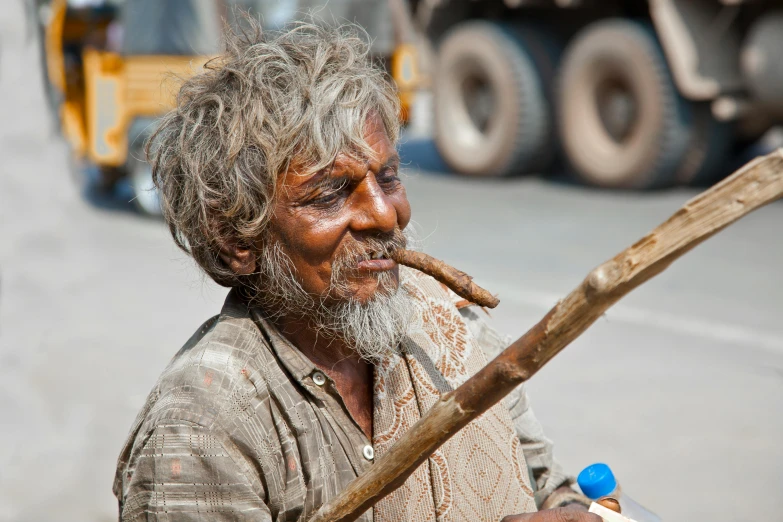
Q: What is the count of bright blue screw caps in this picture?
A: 1